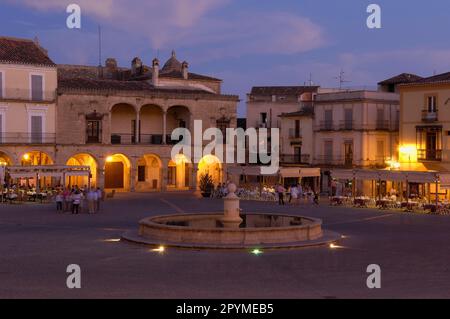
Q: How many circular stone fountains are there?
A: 1